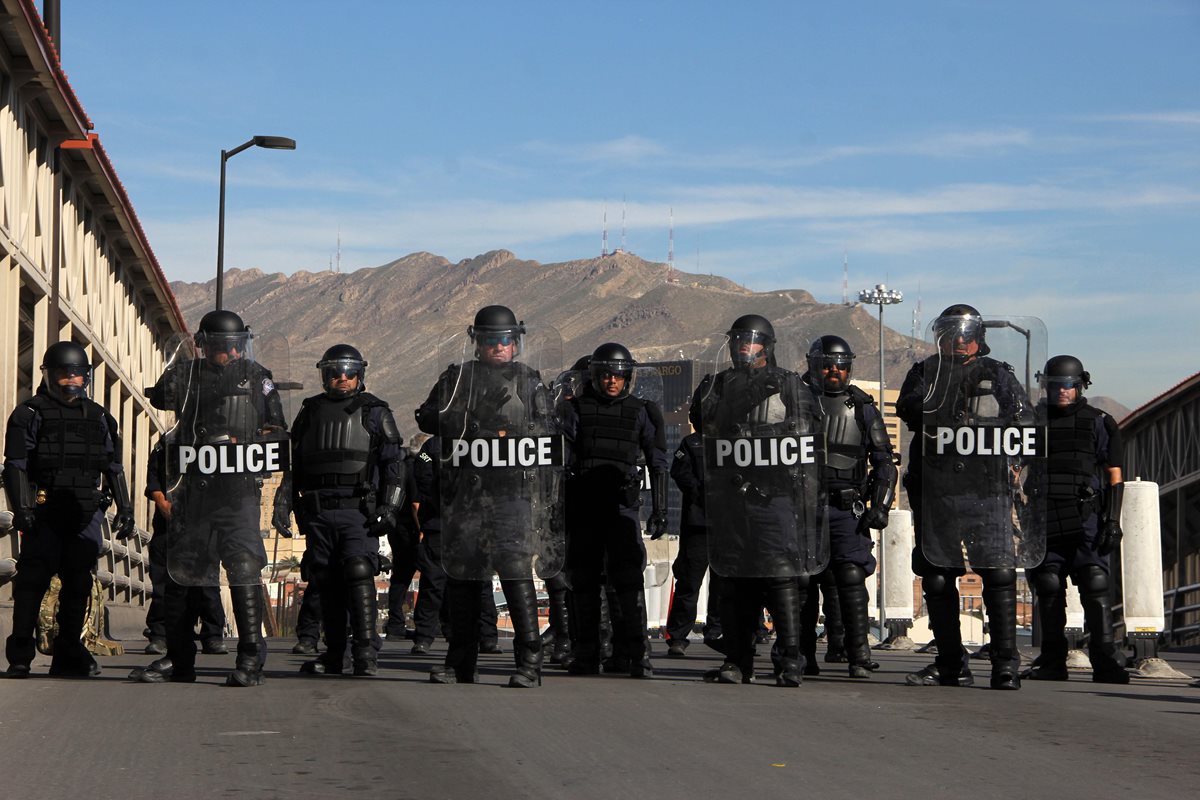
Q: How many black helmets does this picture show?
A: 10